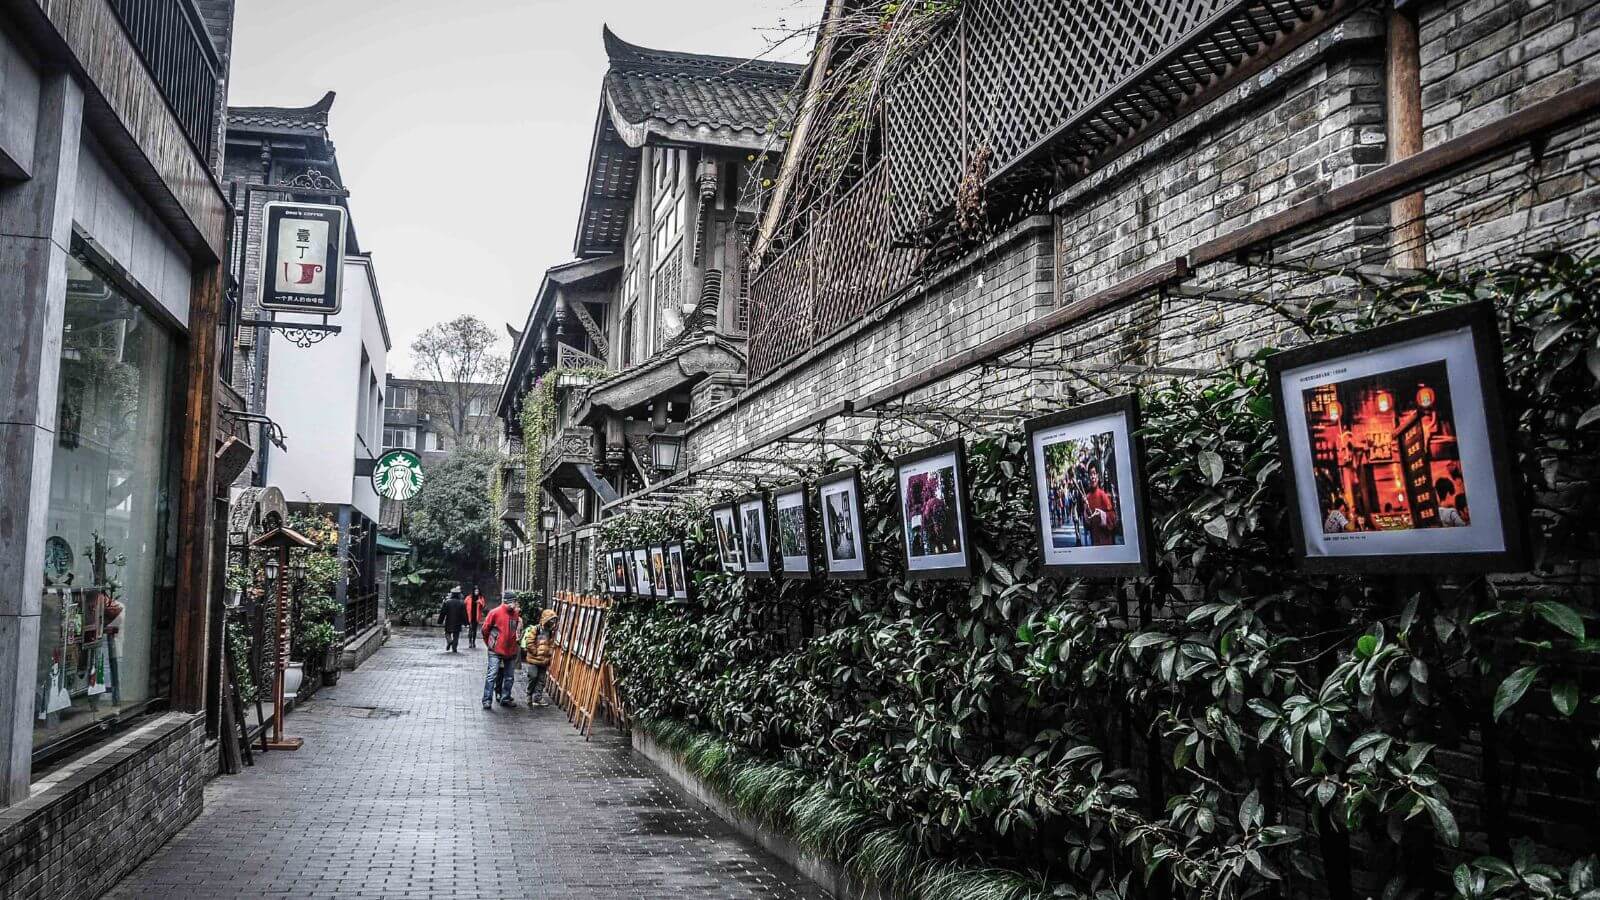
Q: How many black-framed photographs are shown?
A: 13